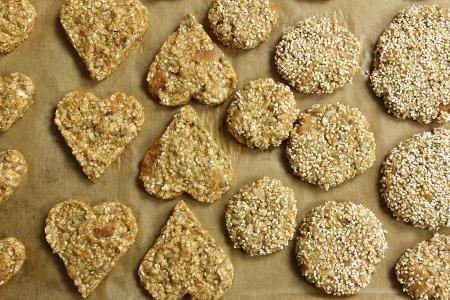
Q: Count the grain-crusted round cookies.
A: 9